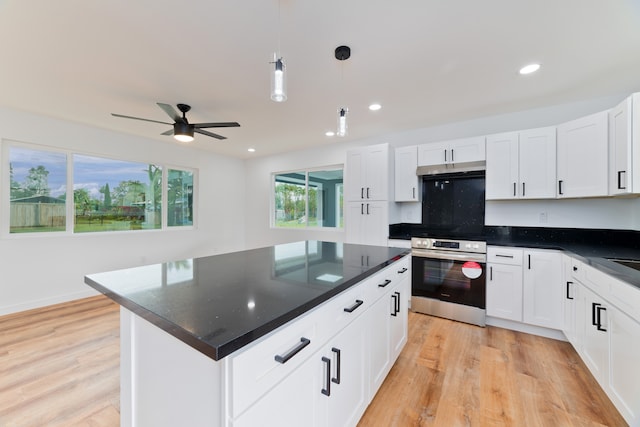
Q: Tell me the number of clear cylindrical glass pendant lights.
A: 2